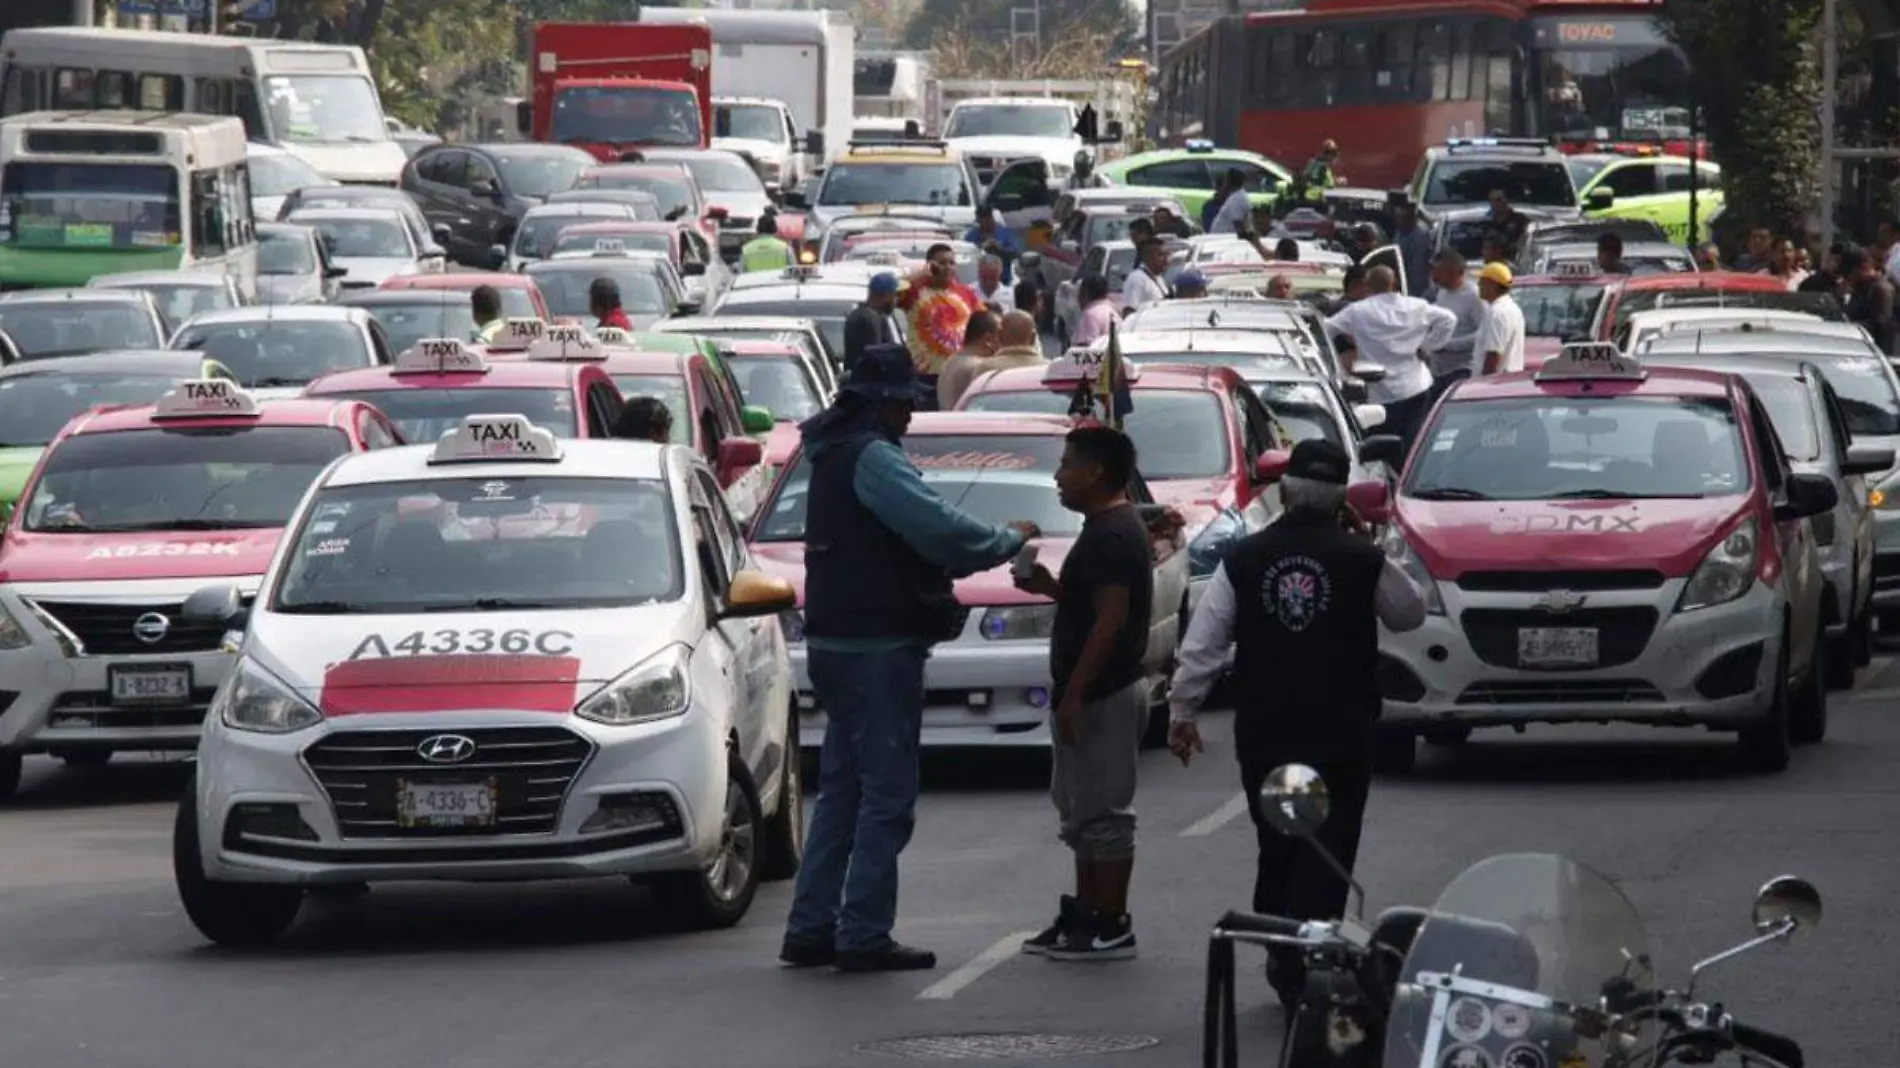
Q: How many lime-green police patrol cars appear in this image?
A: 2